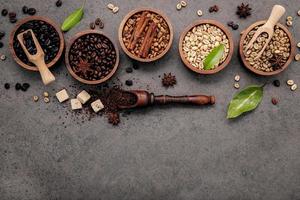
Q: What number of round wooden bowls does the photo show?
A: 5